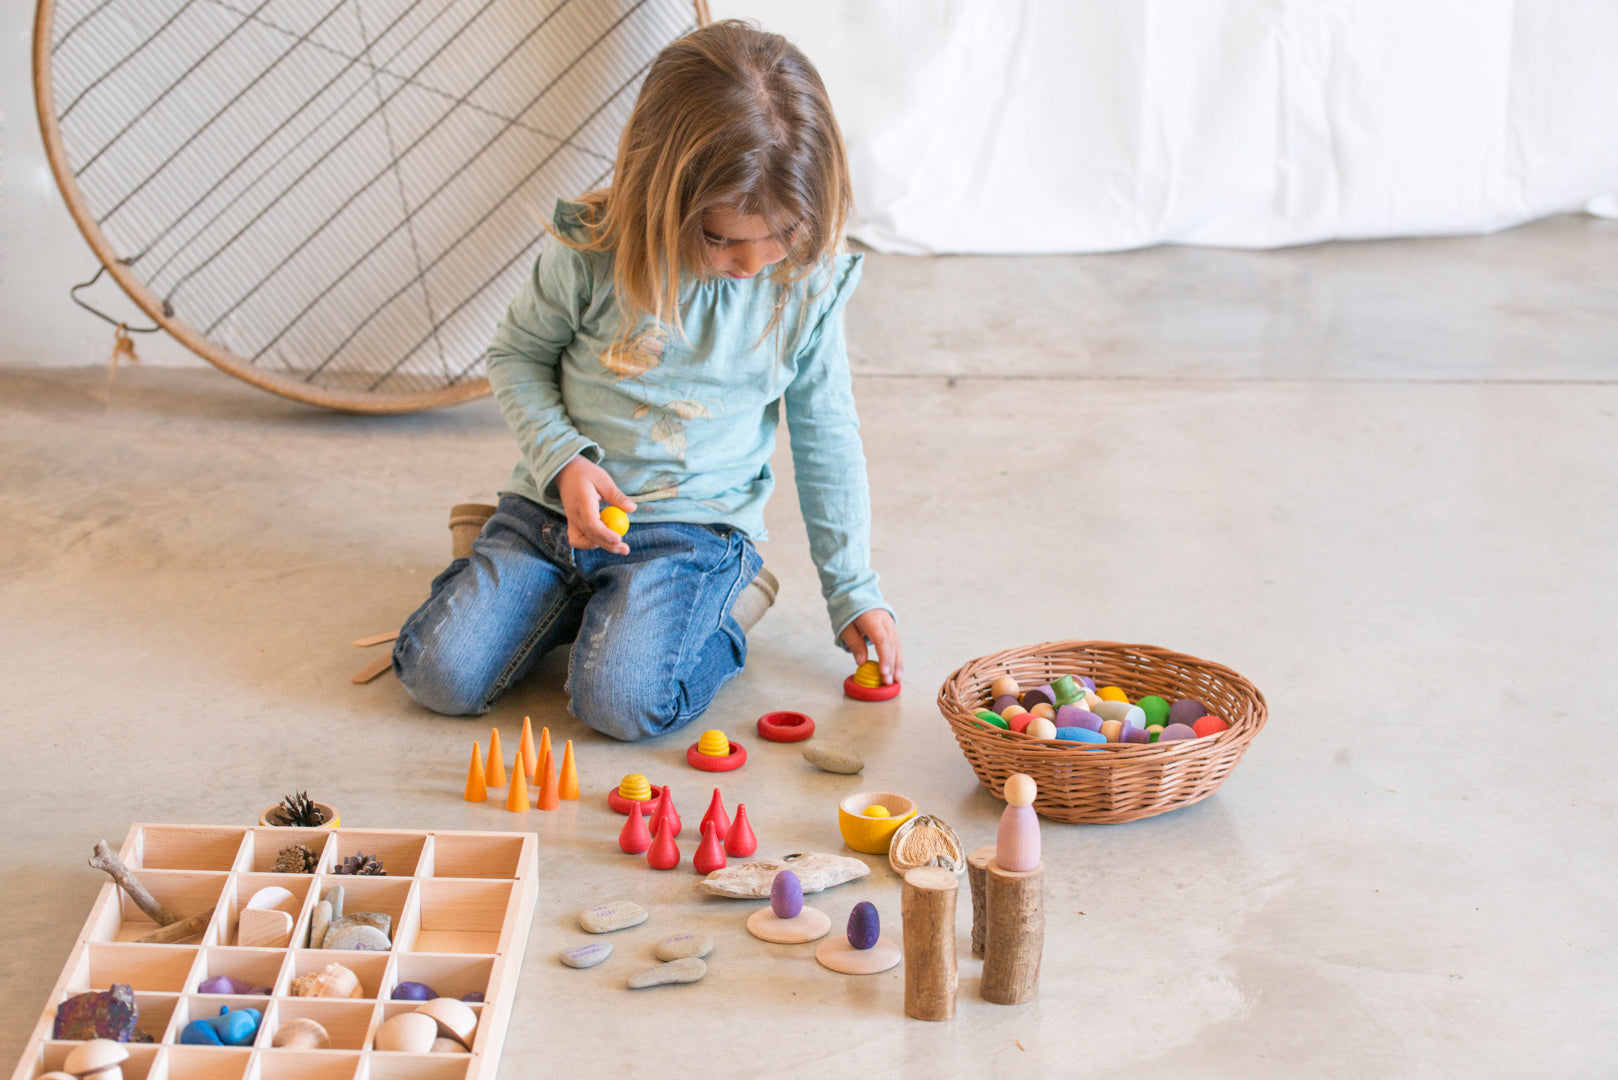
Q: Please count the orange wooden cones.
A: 7